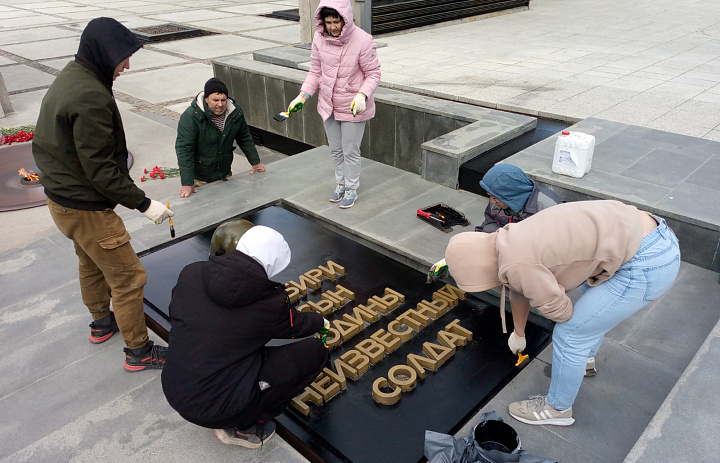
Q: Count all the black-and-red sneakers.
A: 2